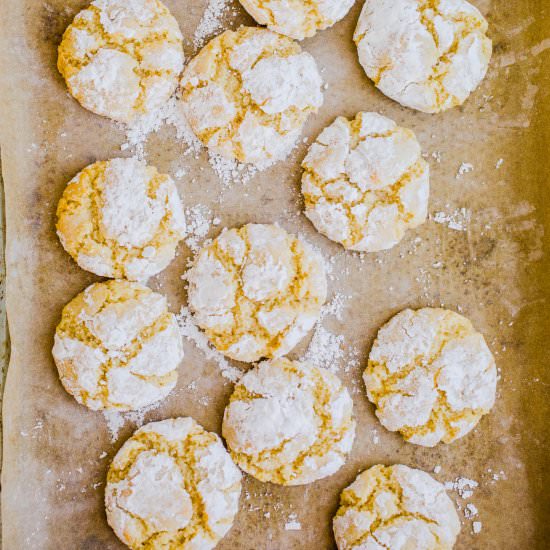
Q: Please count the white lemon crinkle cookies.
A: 12